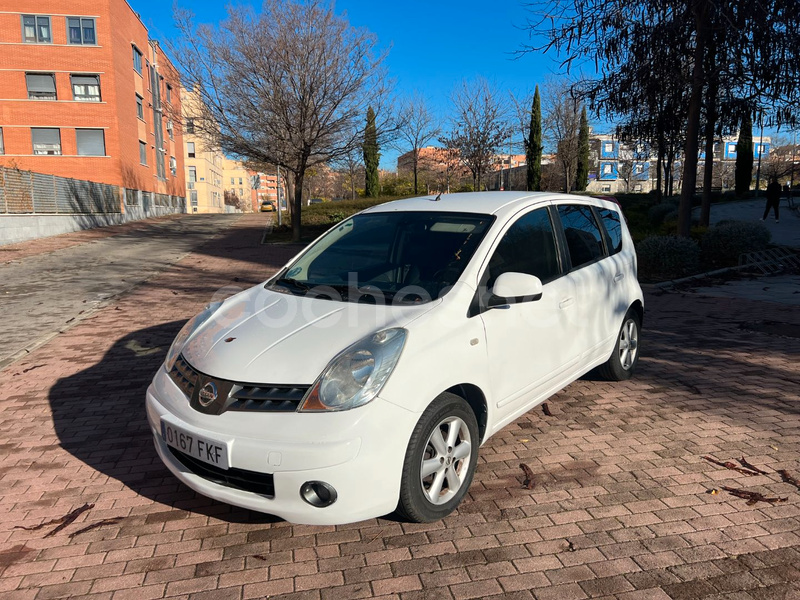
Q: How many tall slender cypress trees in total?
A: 4